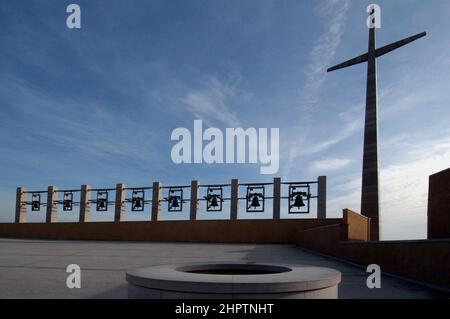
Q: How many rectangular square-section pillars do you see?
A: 9